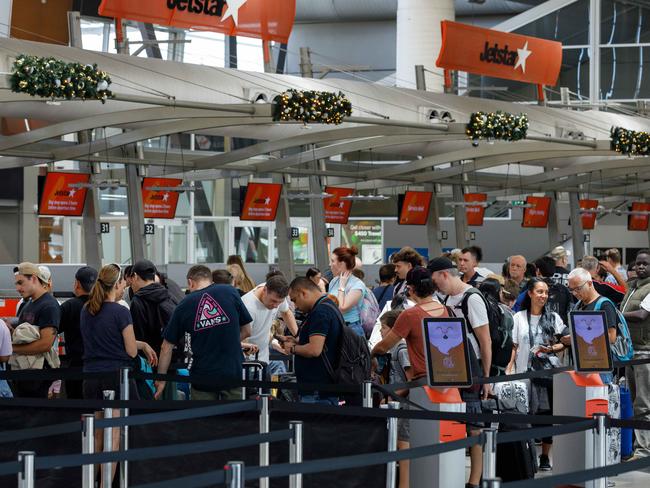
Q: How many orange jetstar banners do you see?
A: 2